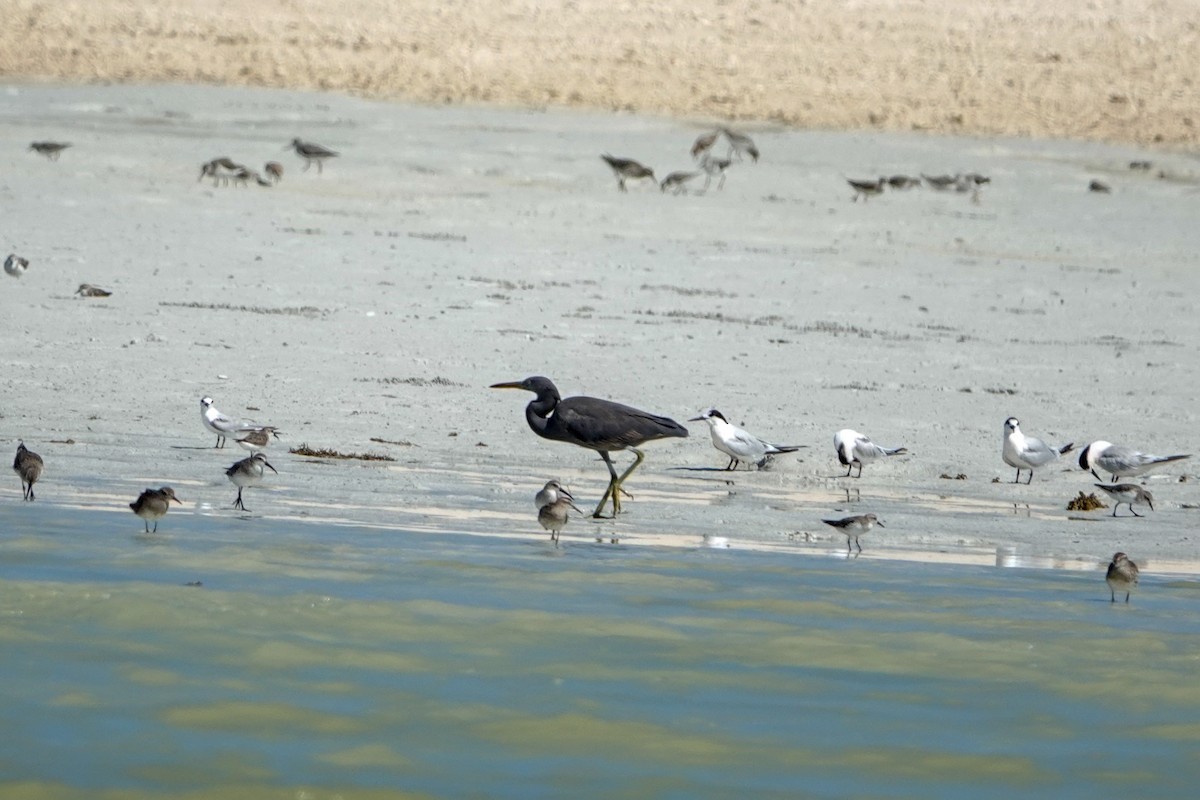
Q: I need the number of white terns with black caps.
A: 5